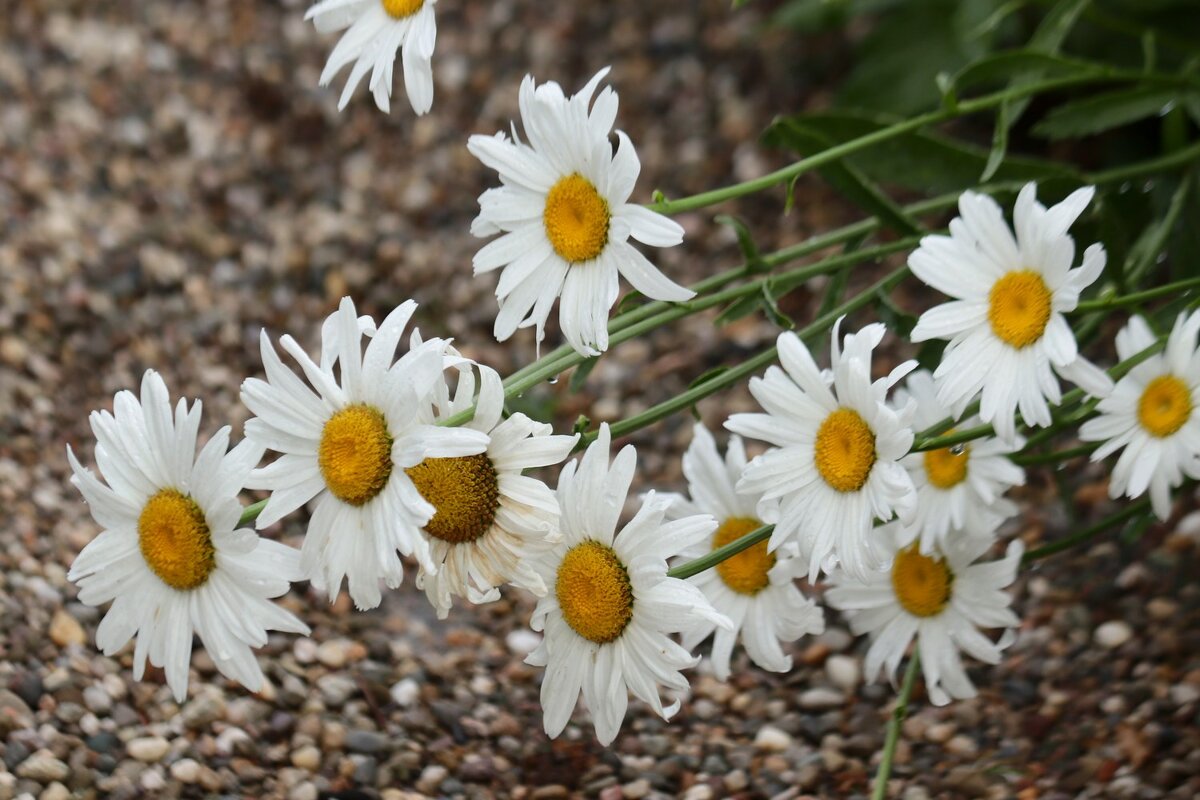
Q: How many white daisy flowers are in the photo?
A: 12